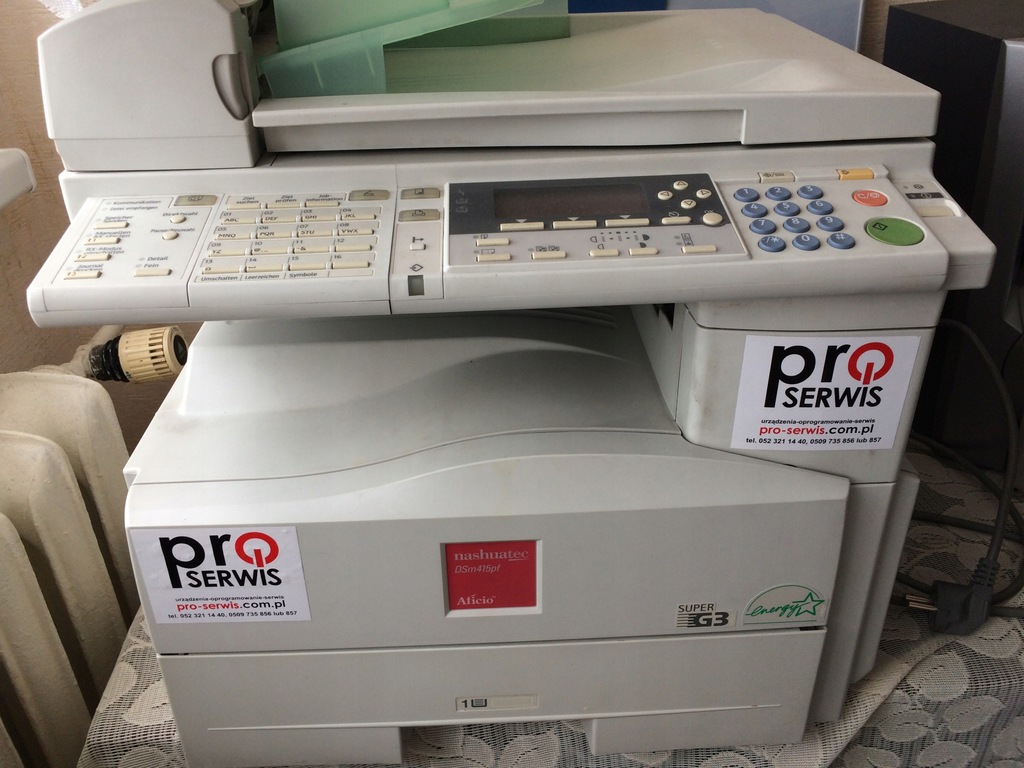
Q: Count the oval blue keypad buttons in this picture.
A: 12